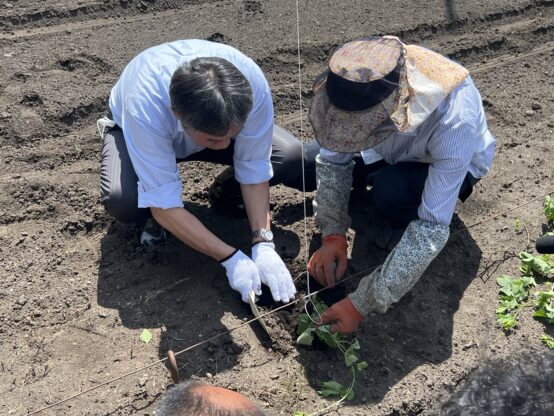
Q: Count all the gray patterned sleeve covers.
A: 2